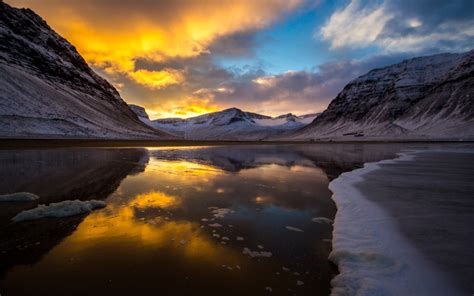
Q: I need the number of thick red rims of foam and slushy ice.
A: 0